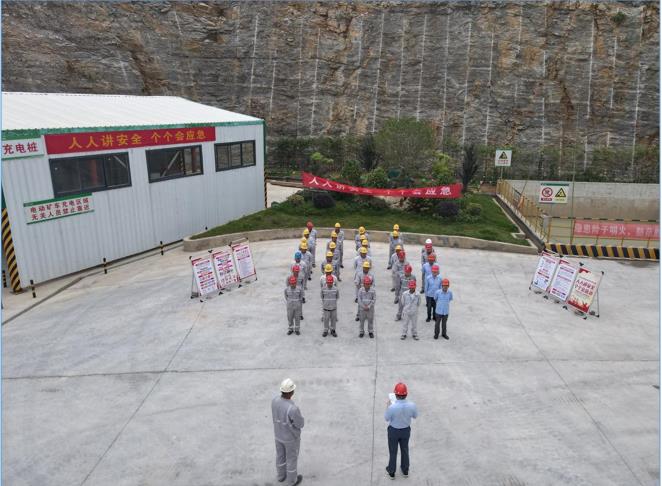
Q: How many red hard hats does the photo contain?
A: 13